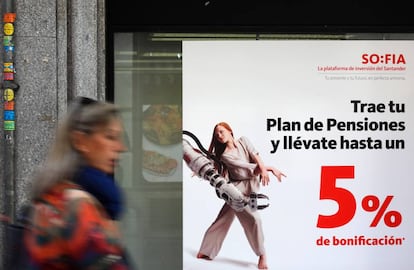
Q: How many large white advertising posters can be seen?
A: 1